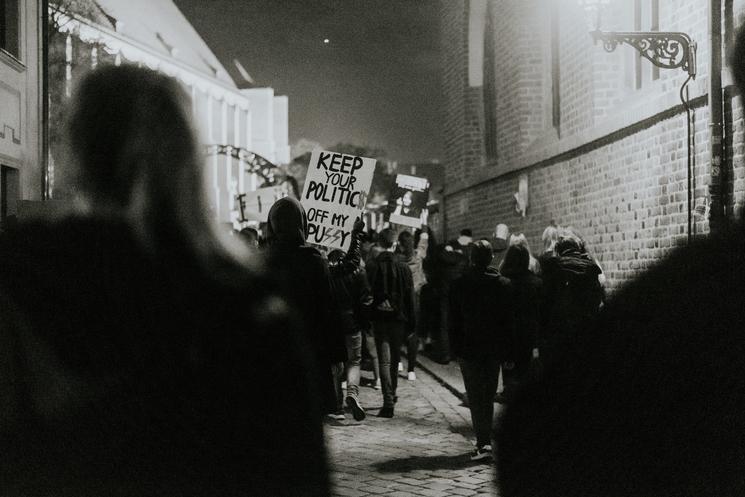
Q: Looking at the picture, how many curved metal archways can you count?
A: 1